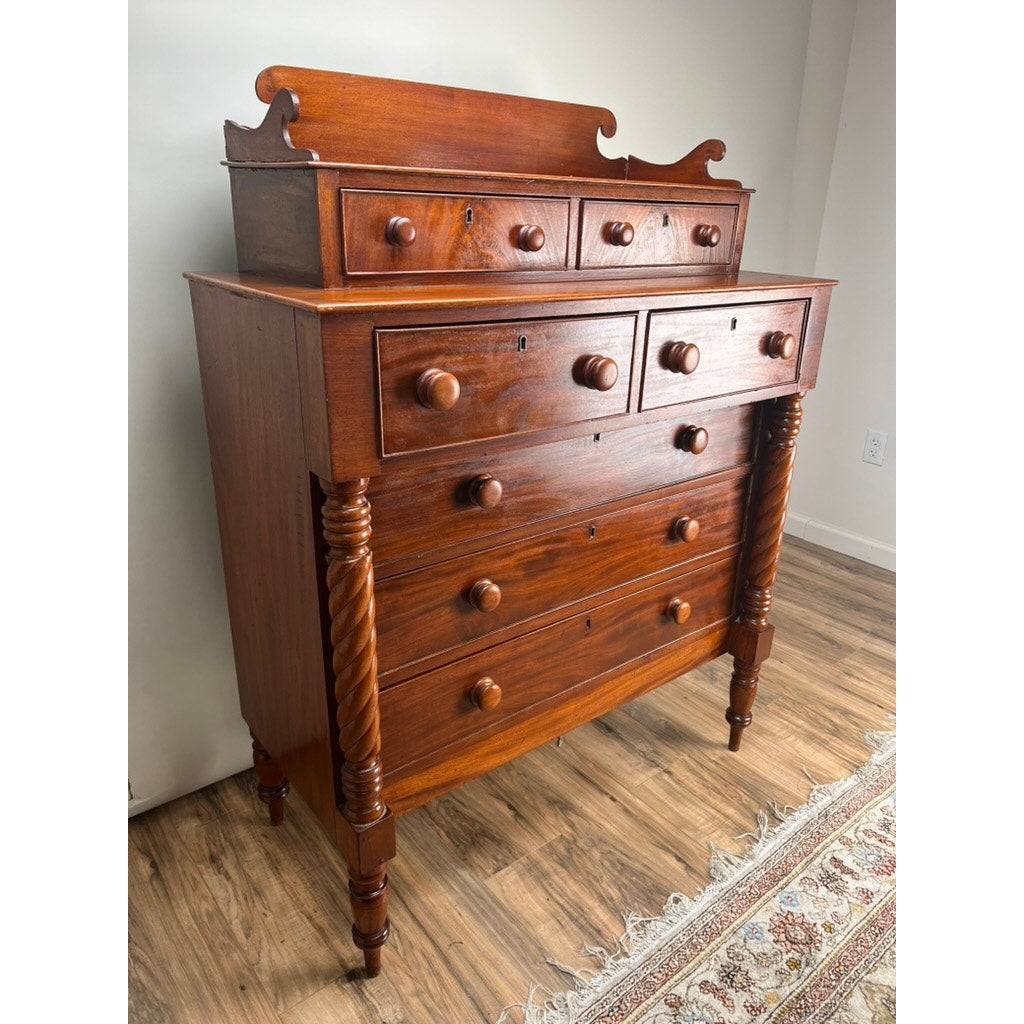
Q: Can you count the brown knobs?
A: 14